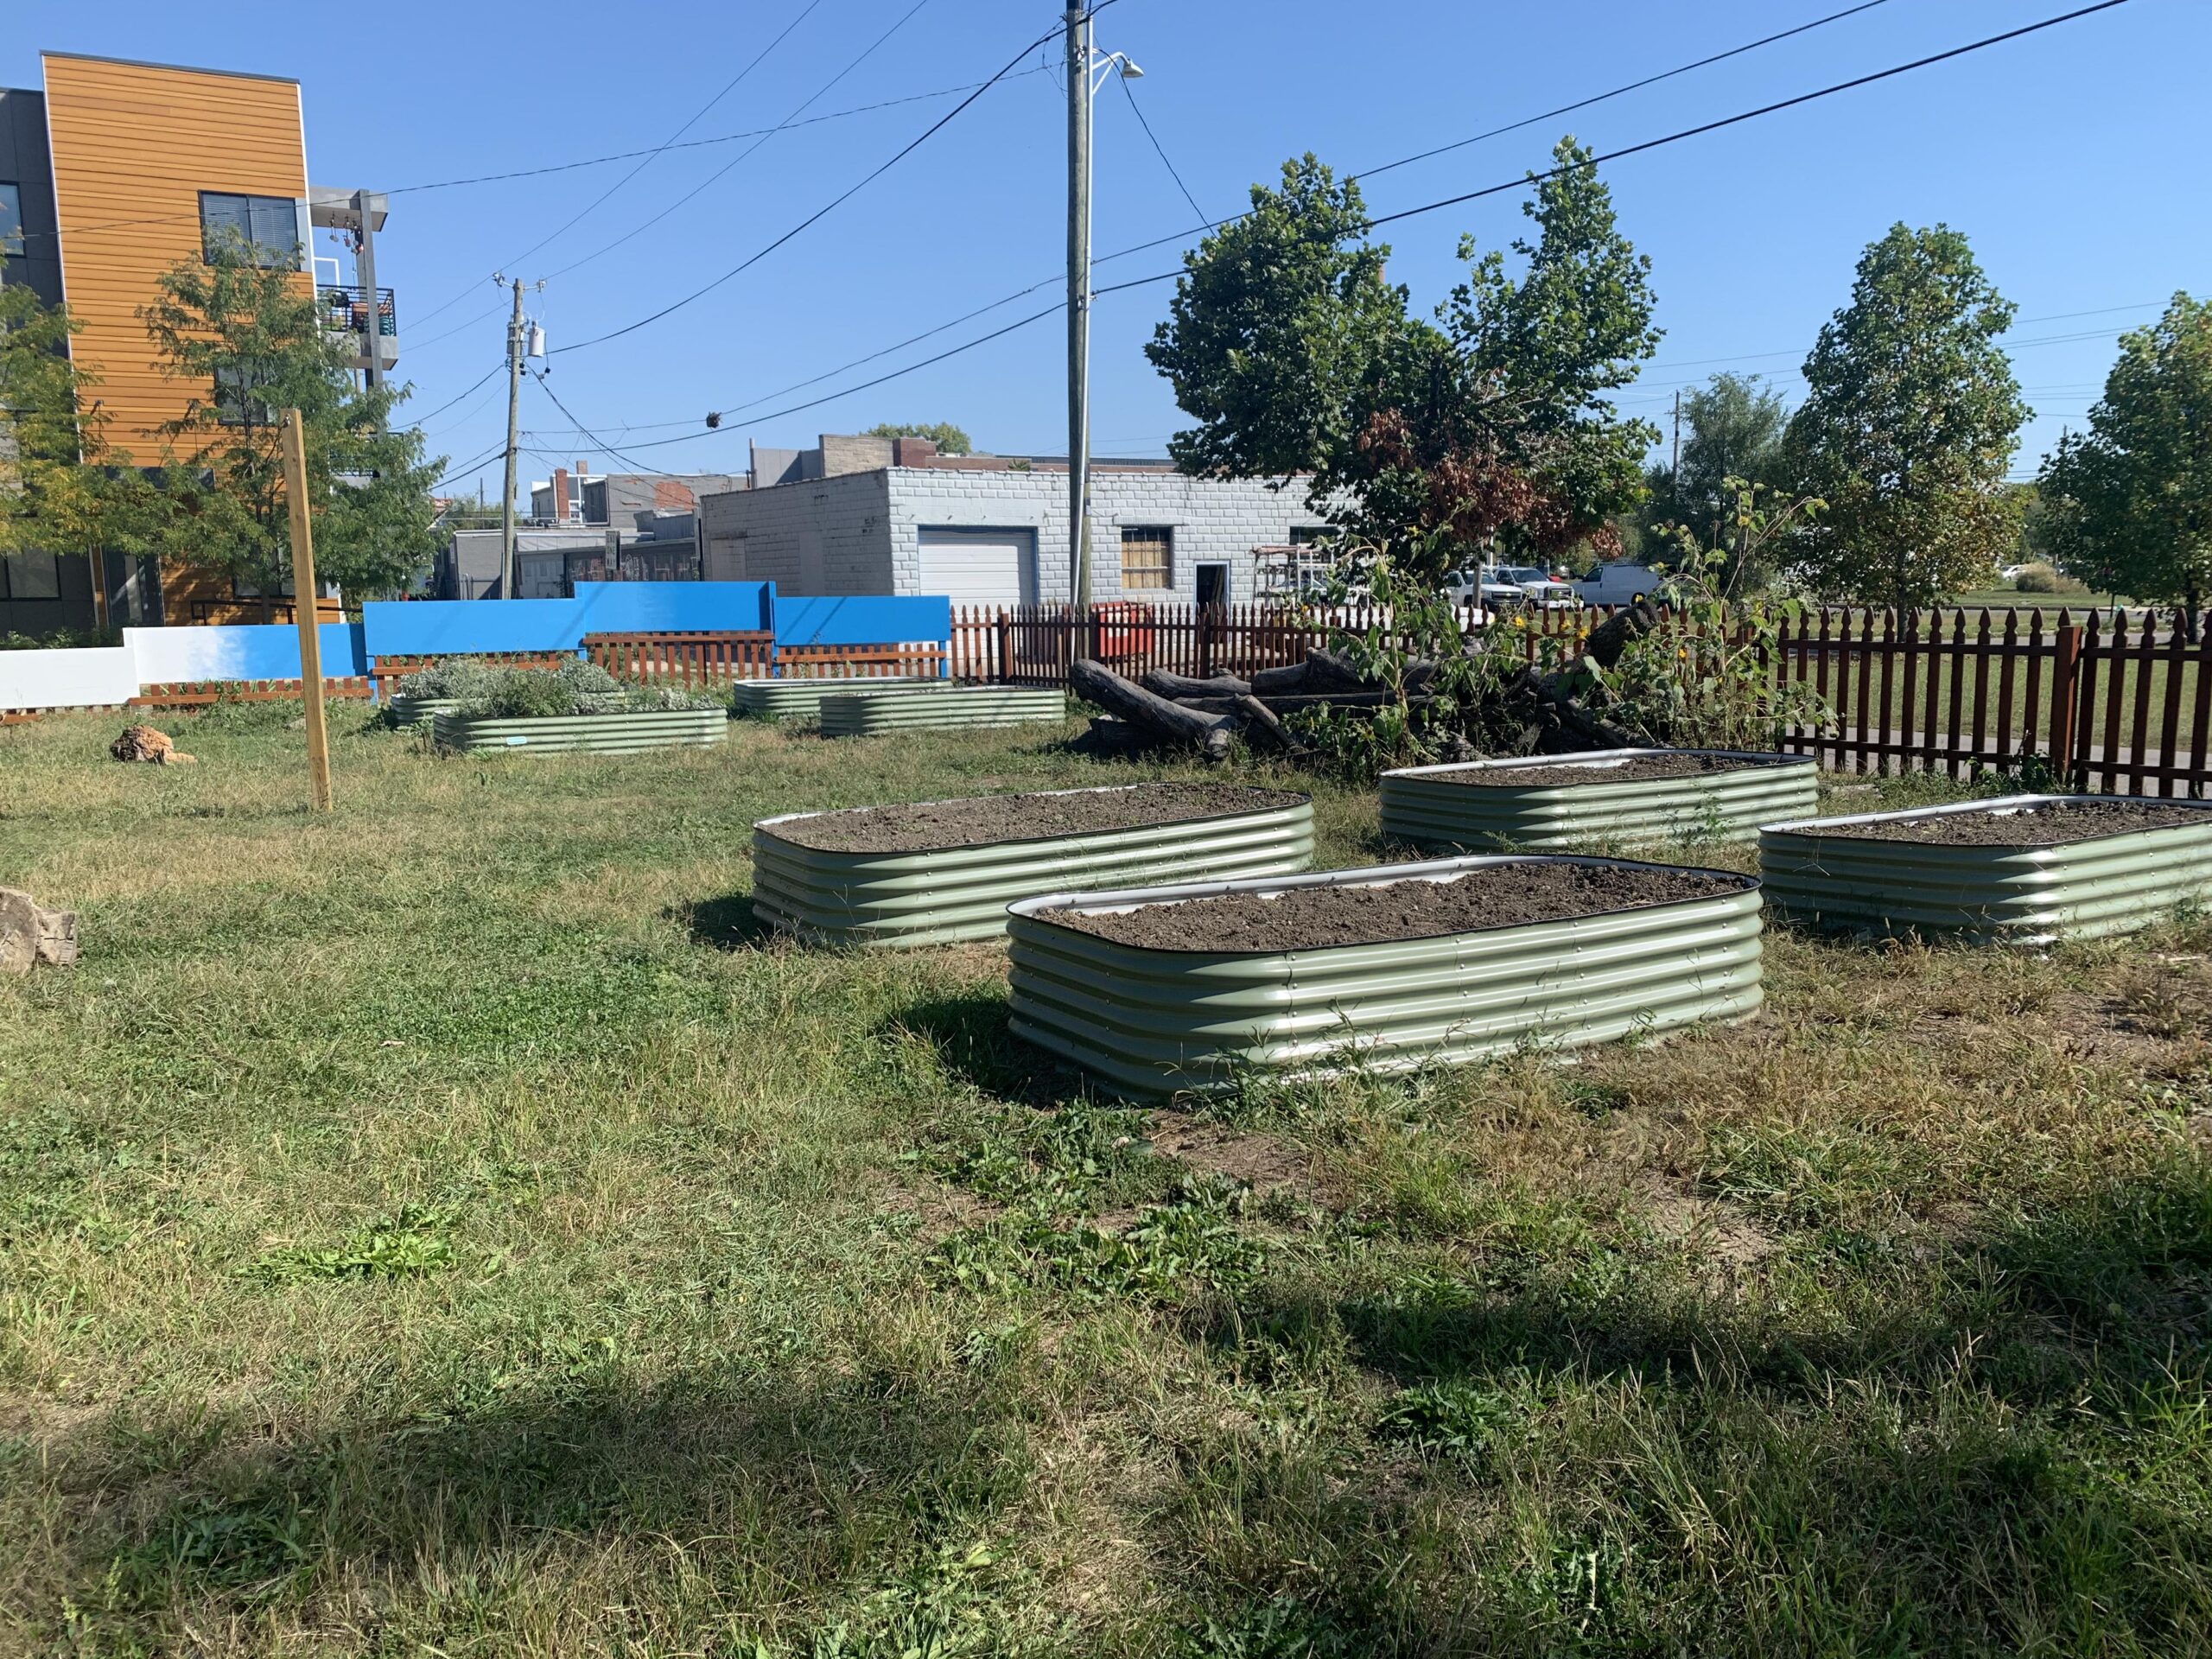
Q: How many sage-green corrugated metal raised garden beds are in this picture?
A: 8